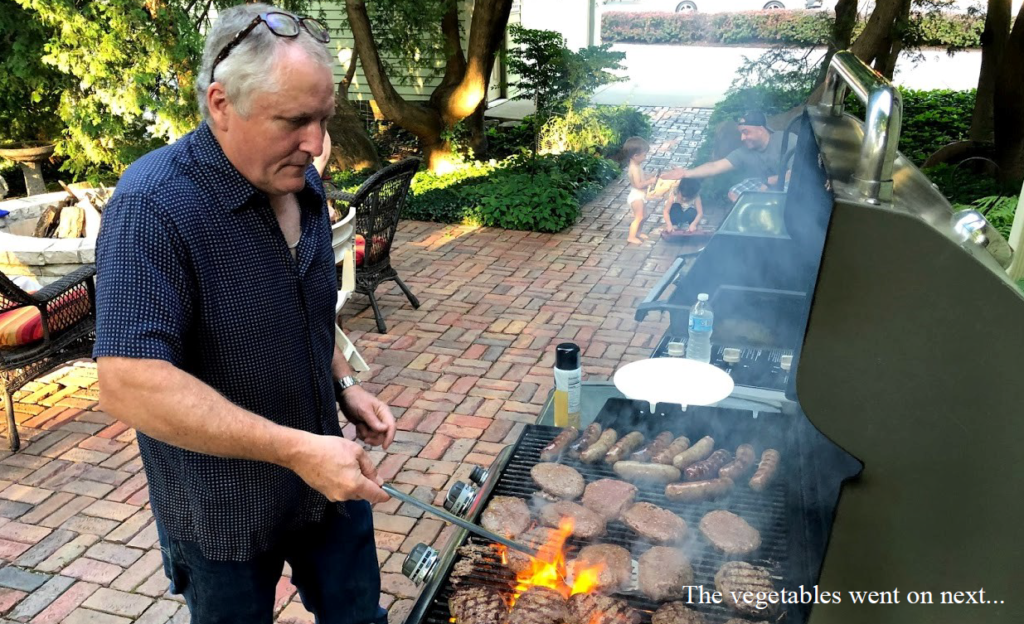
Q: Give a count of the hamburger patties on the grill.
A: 15